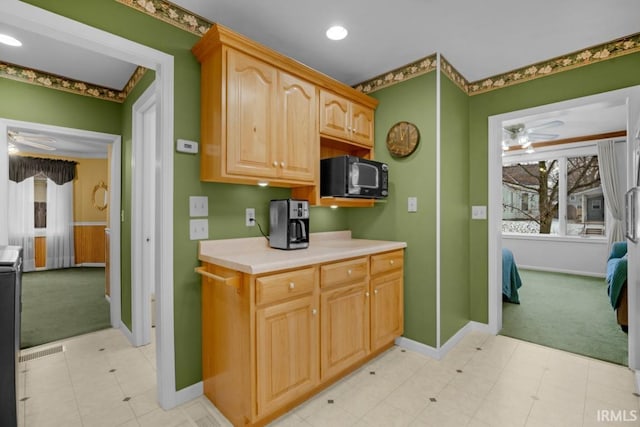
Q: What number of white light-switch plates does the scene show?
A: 4